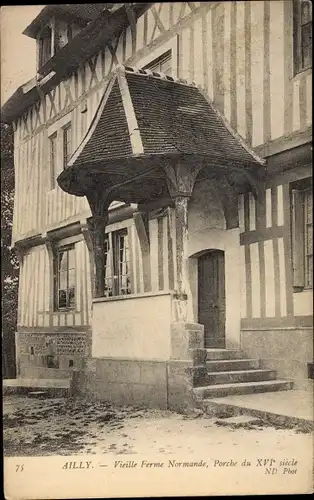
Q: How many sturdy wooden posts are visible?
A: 2